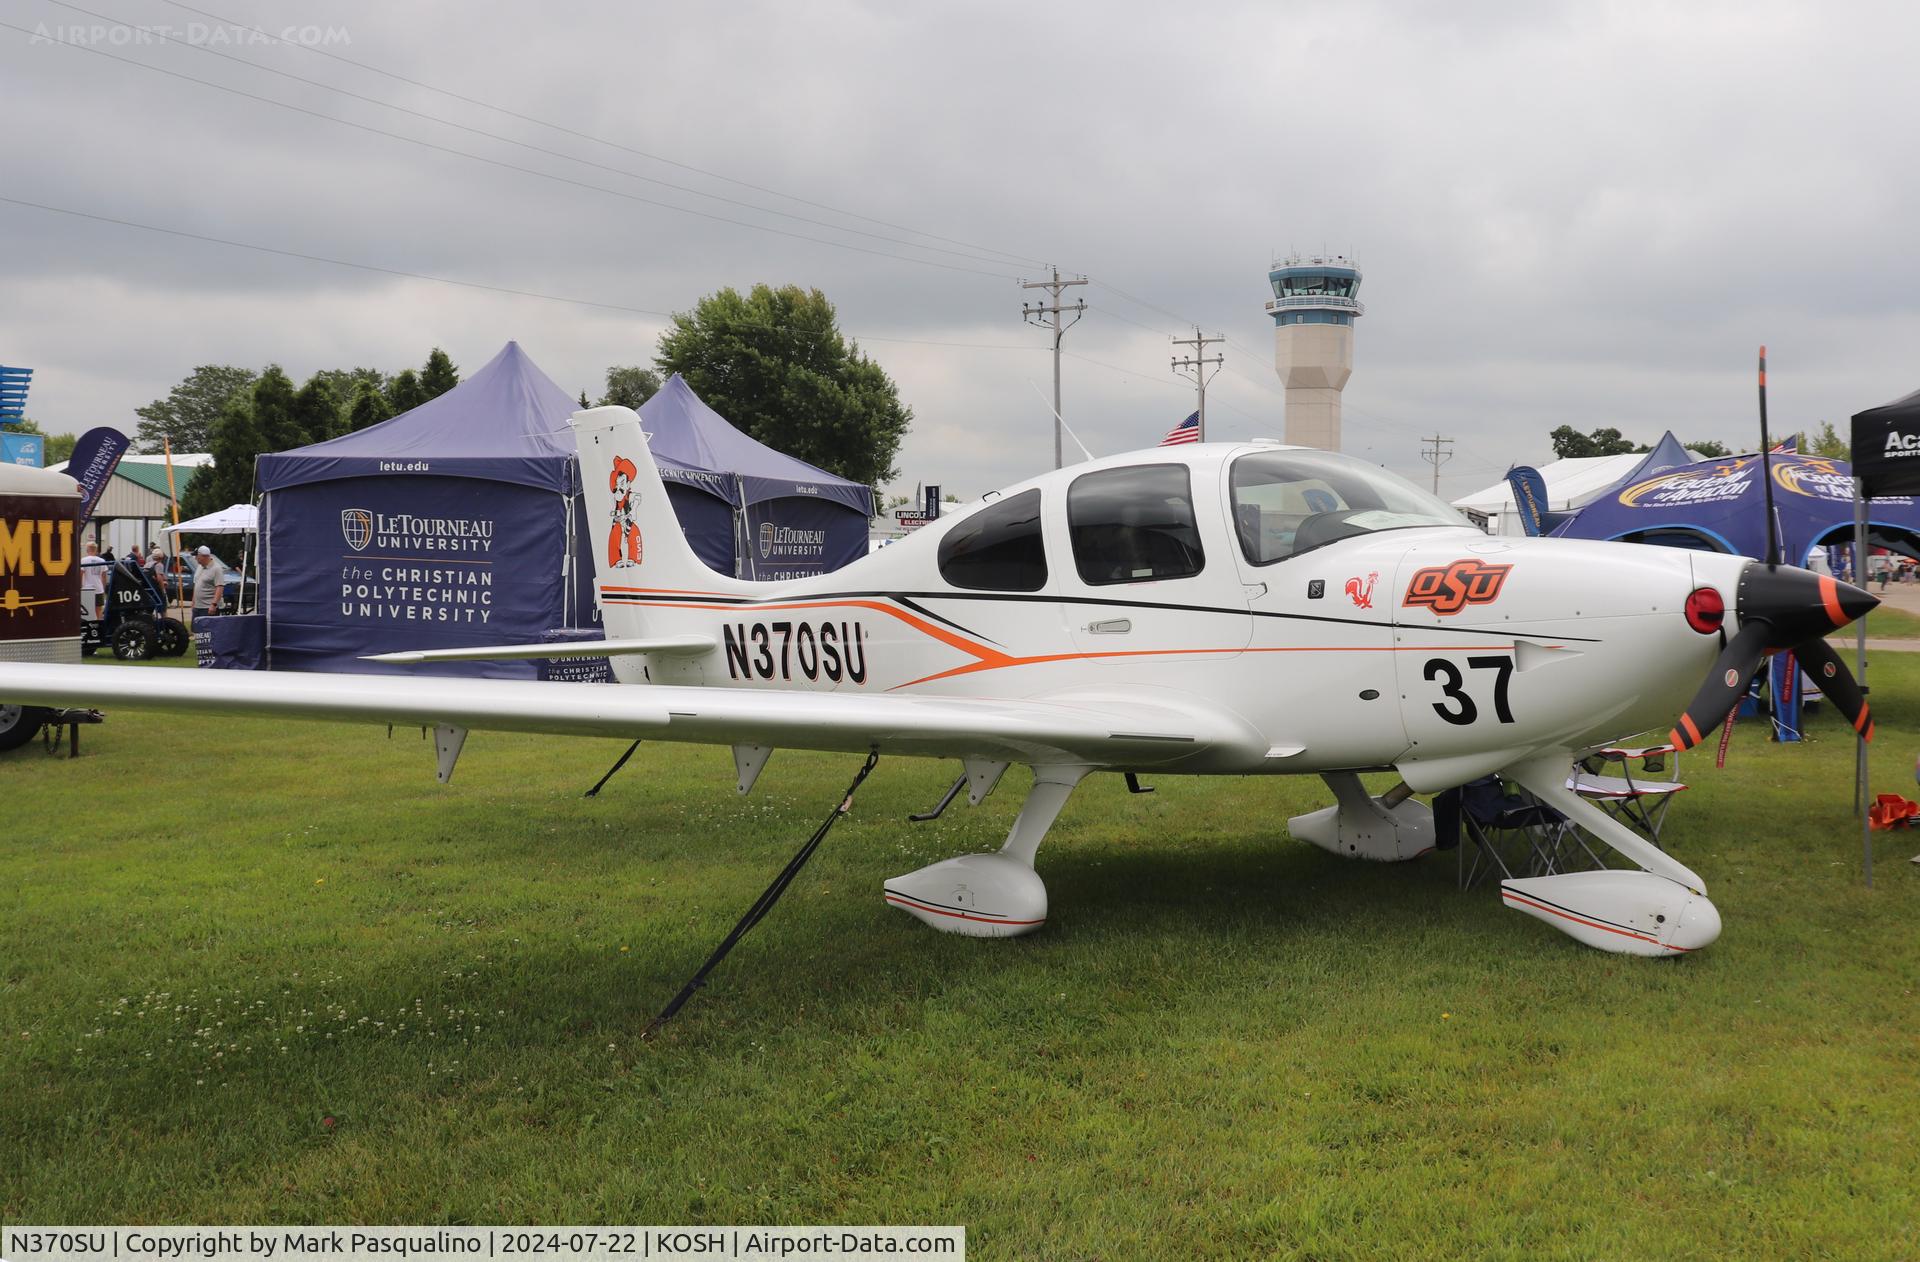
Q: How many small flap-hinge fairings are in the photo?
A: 3